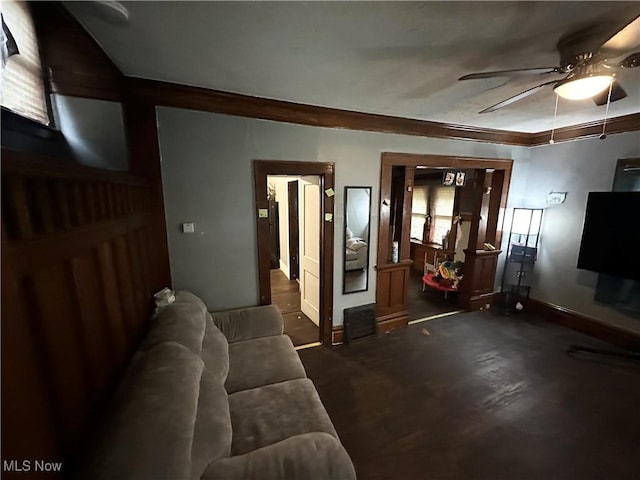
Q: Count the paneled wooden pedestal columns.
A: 2